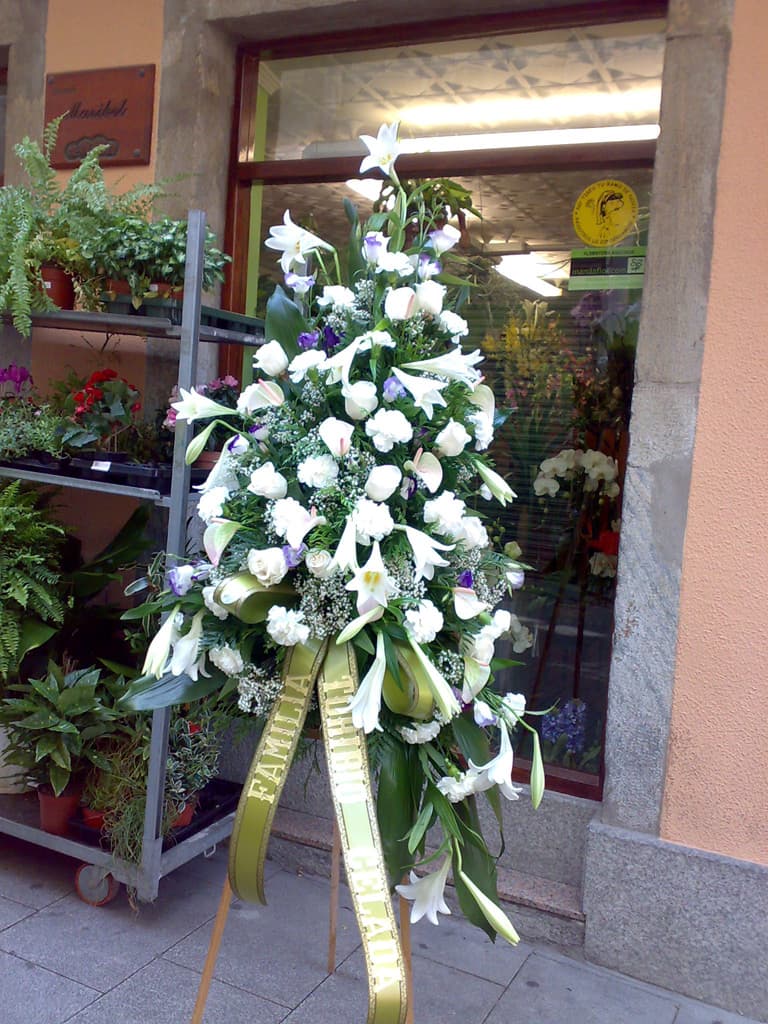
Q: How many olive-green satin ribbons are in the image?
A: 2